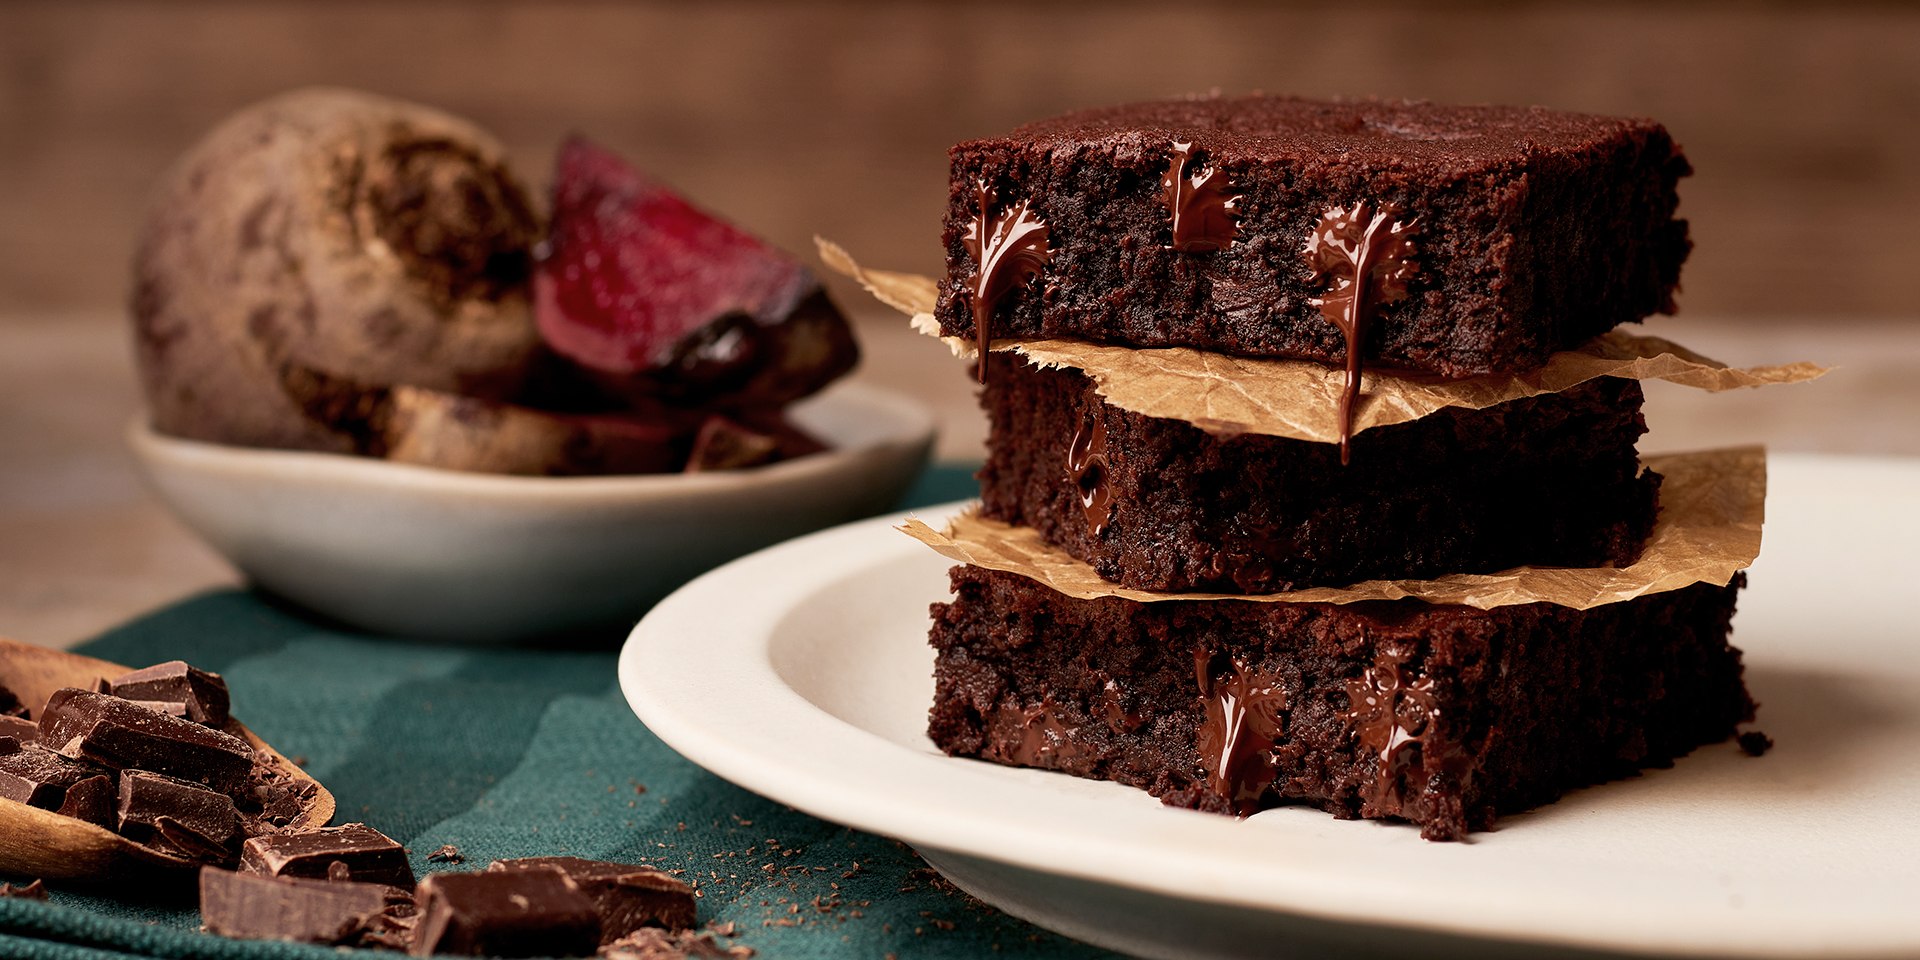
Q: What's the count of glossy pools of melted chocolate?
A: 6